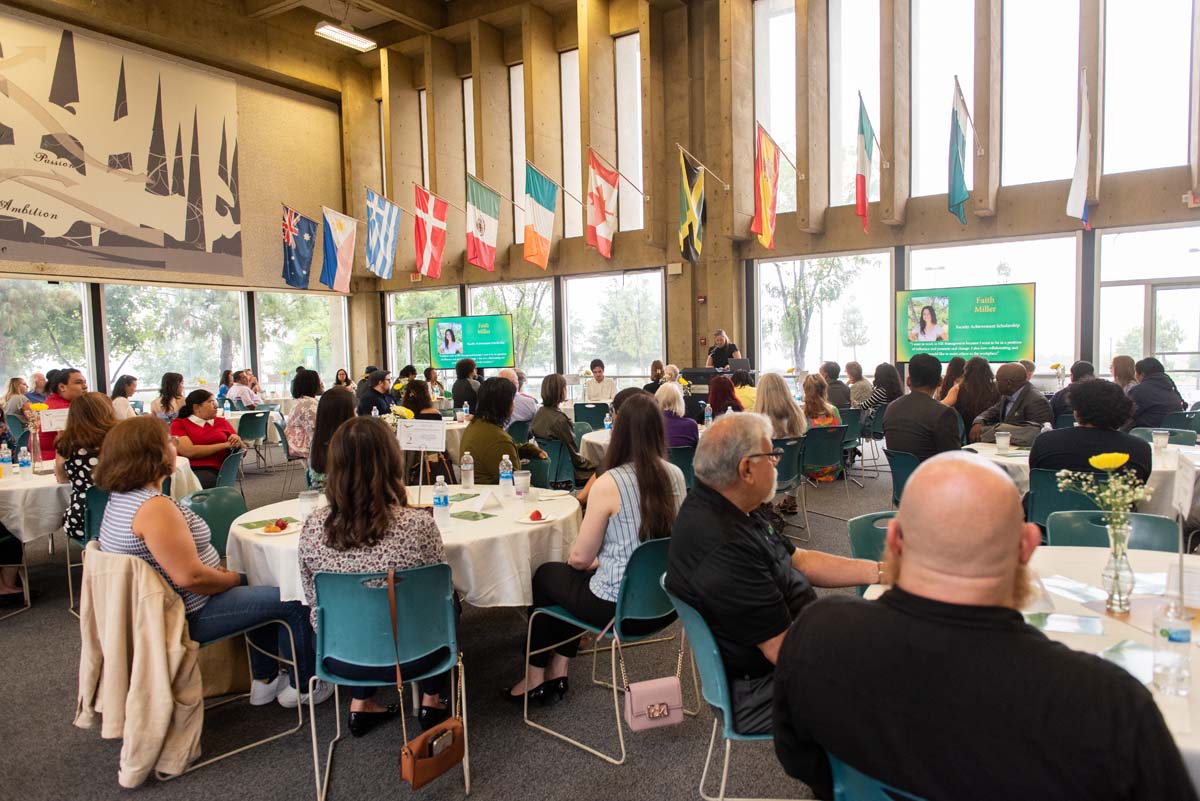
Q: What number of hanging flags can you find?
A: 12